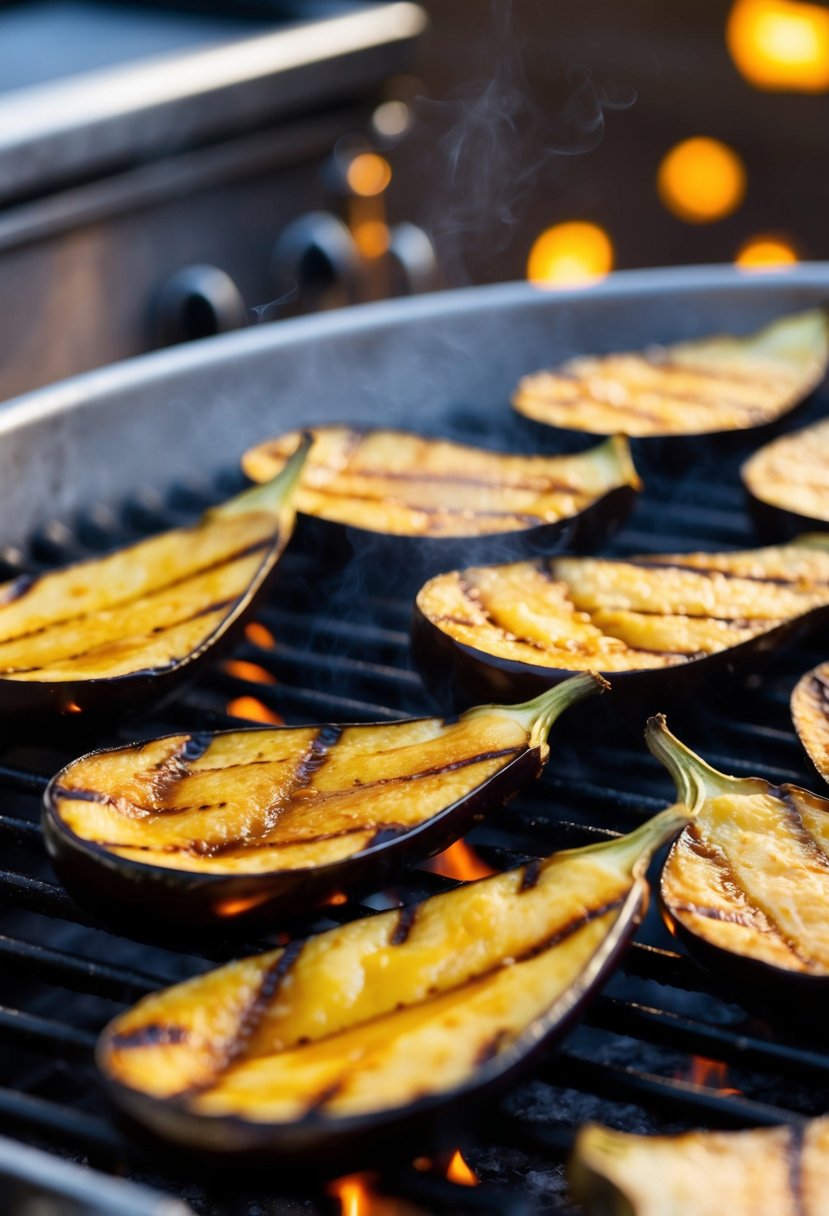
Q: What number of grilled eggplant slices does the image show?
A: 10